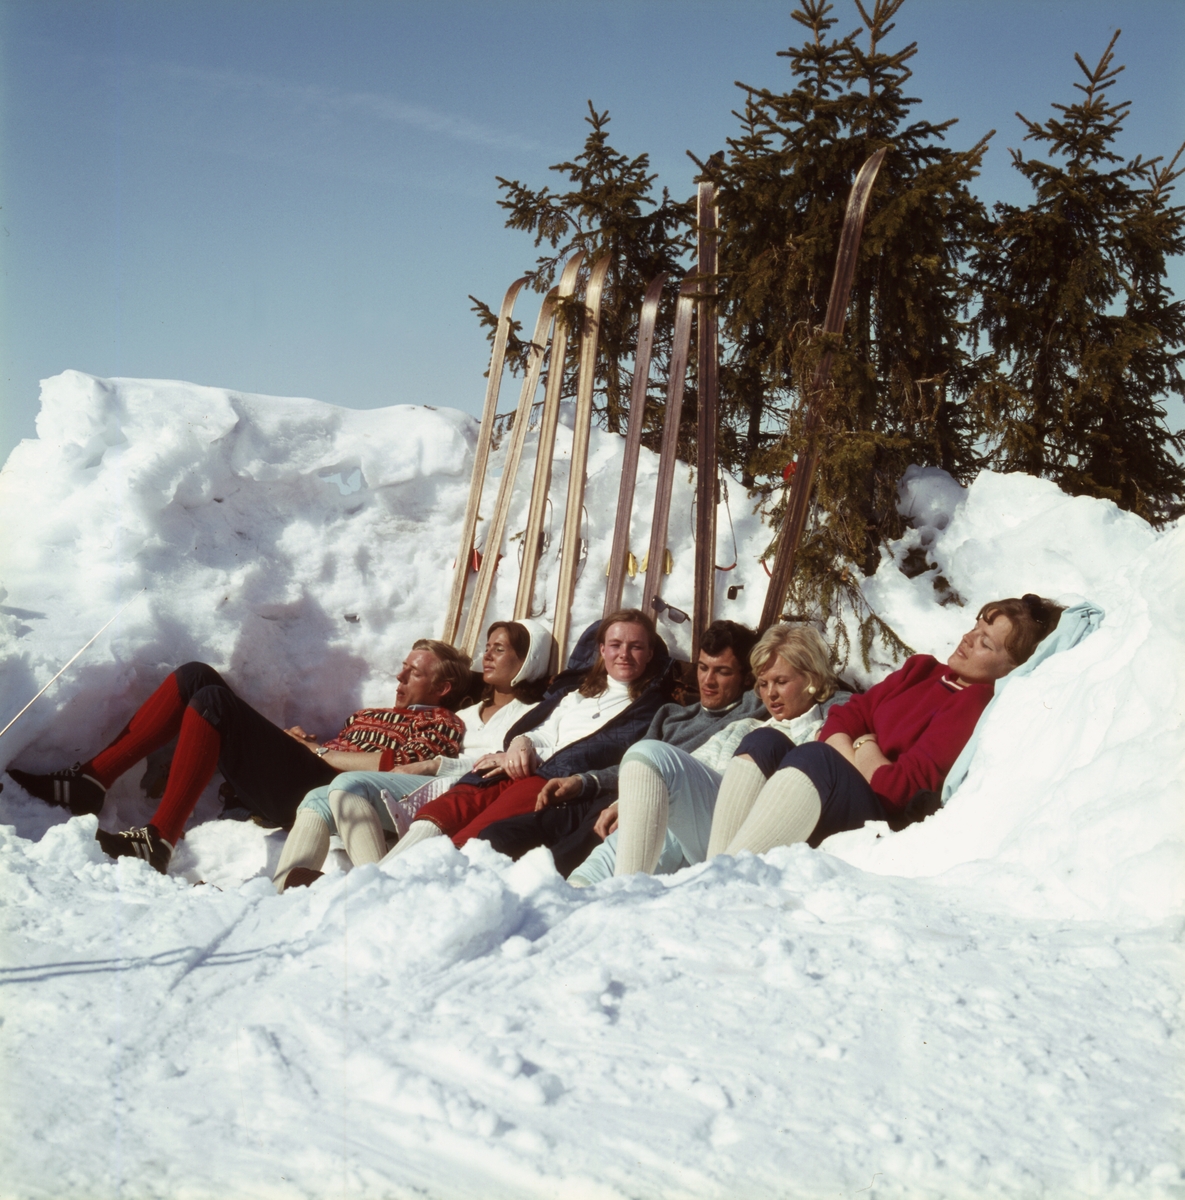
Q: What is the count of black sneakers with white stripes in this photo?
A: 2